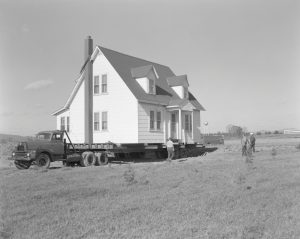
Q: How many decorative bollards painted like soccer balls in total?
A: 0